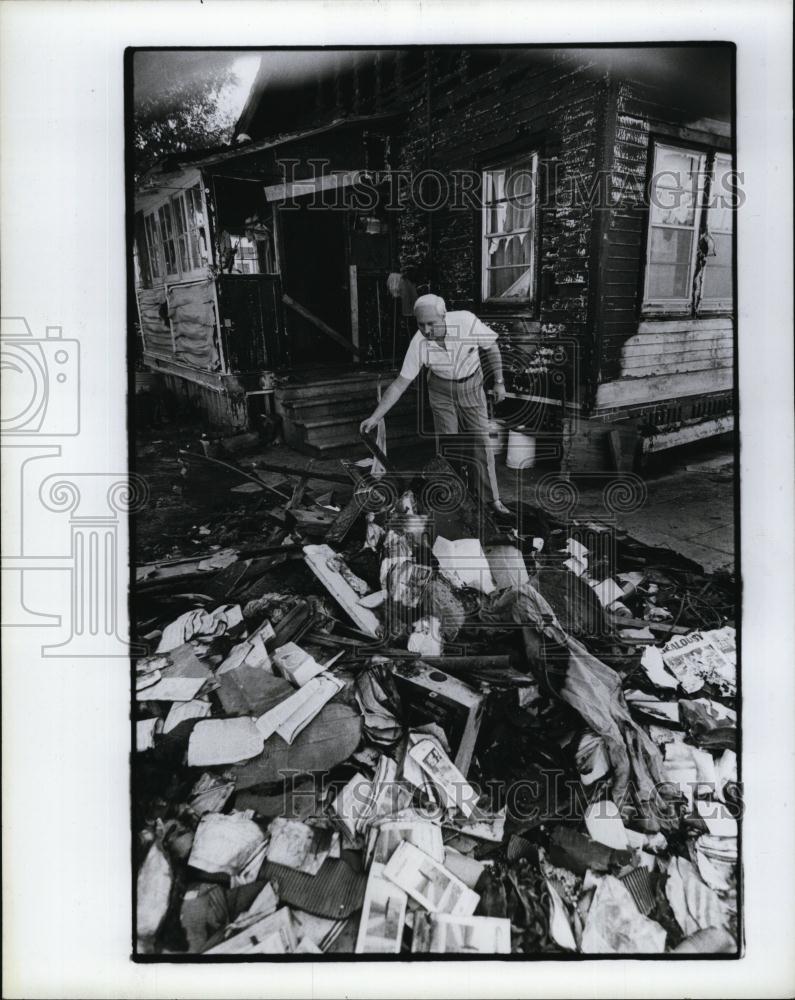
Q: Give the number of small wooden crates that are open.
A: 1